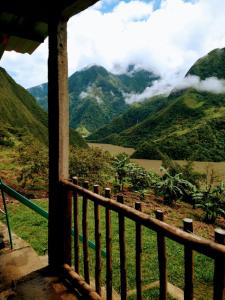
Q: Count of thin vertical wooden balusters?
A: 9